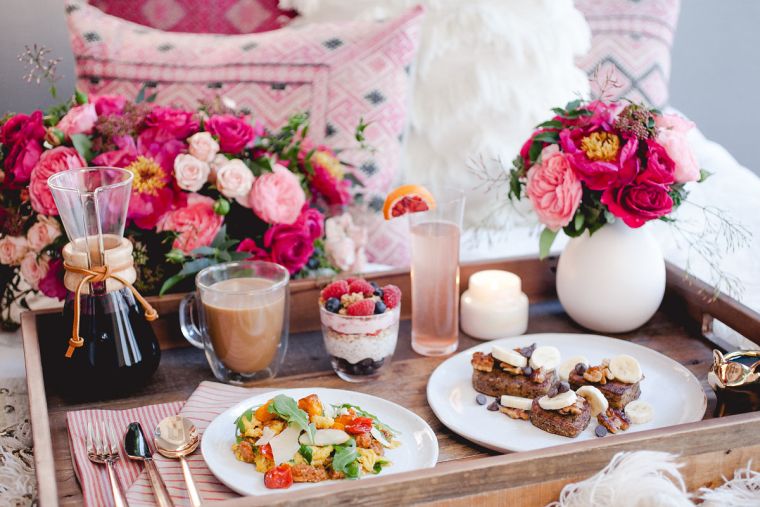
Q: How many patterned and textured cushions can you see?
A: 4